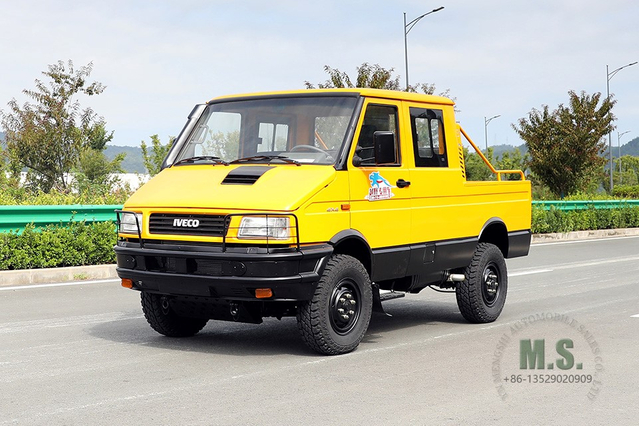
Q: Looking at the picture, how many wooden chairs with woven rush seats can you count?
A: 0